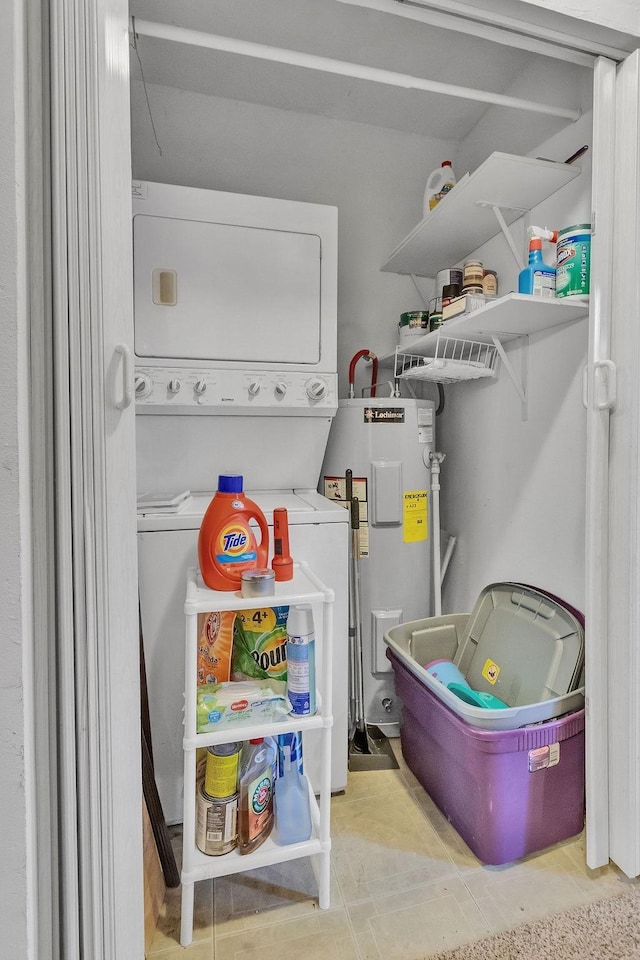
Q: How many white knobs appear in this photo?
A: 6